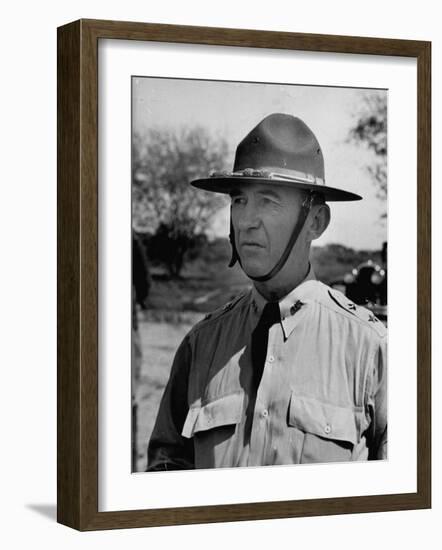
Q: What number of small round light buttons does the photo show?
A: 3